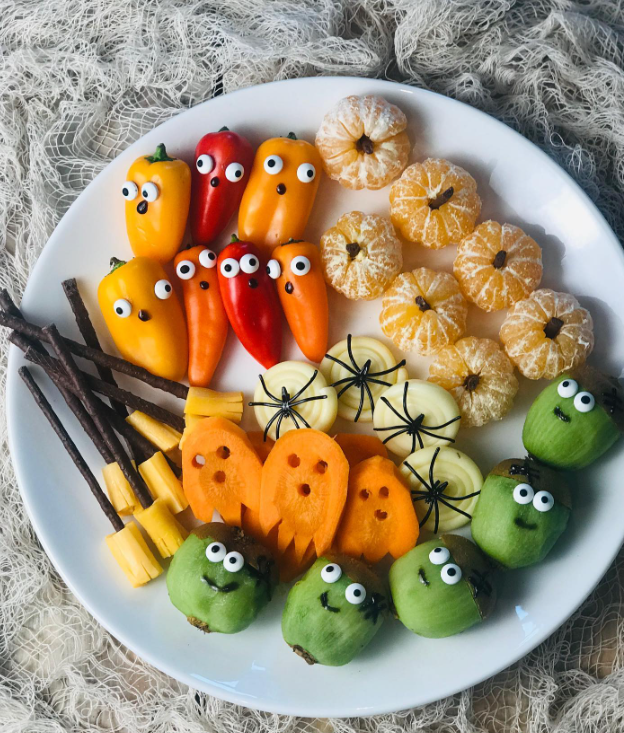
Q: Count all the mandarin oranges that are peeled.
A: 7